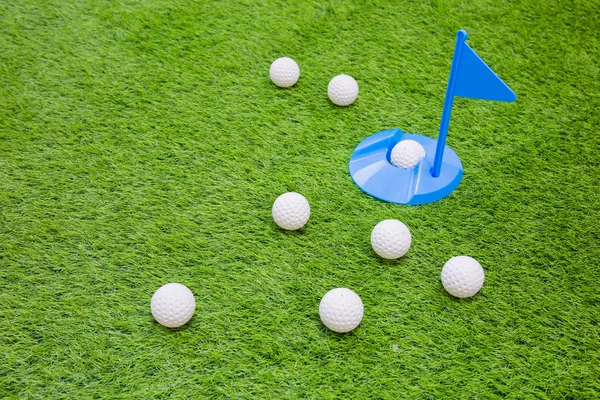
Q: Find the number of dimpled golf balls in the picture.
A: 8